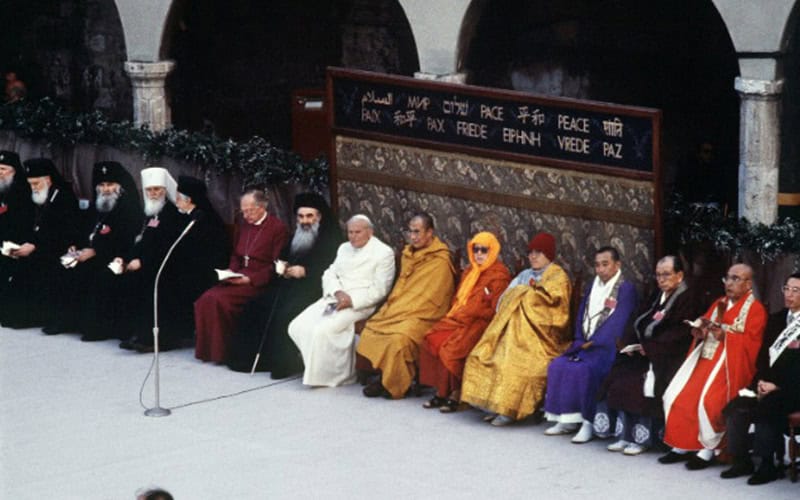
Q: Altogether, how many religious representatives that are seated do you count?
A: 15